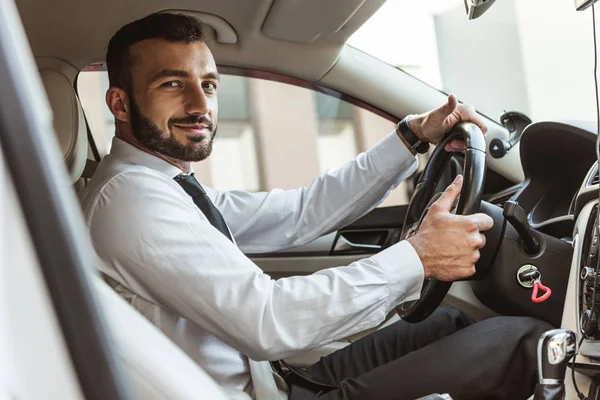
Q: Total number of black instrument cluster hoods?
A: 1